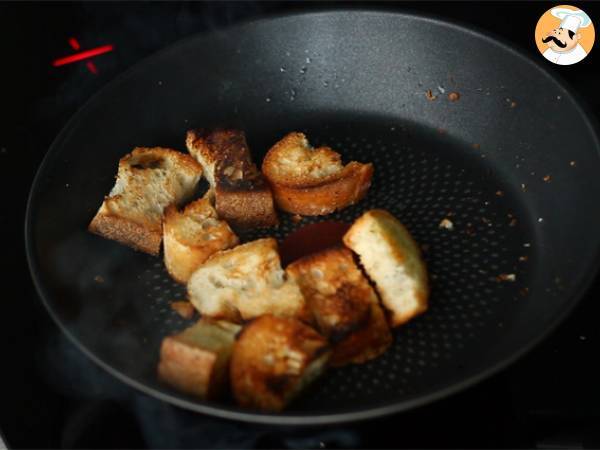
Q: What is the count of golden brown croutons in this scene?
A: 9